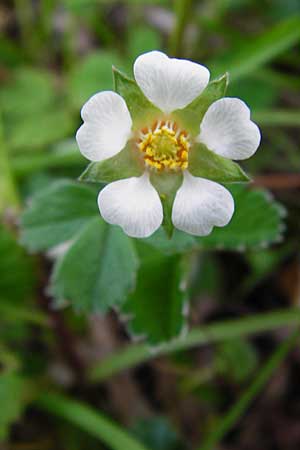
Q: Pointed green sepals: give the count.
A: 5